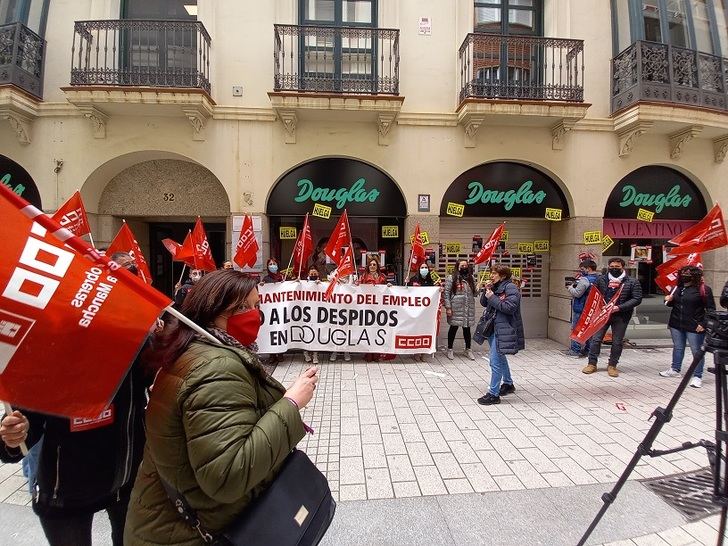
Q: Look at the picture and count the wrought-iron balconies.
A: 5